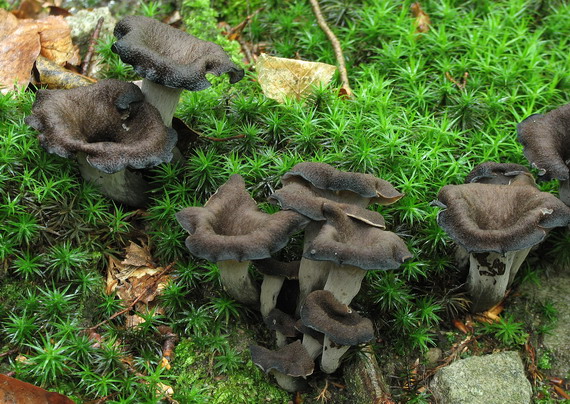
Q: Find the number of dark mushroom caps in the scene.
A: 14